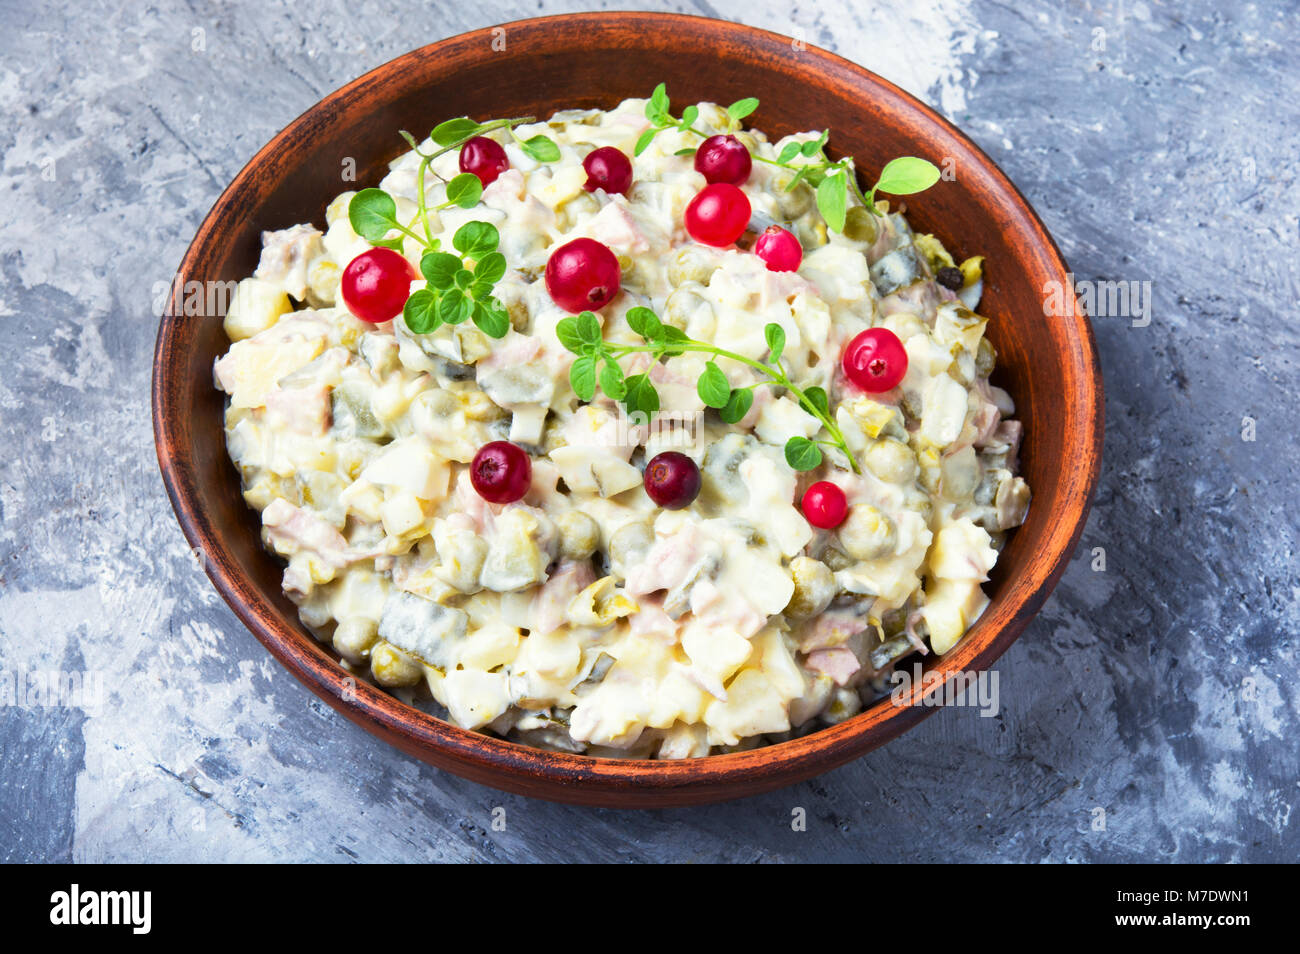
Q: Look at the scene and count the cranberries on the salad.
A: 11